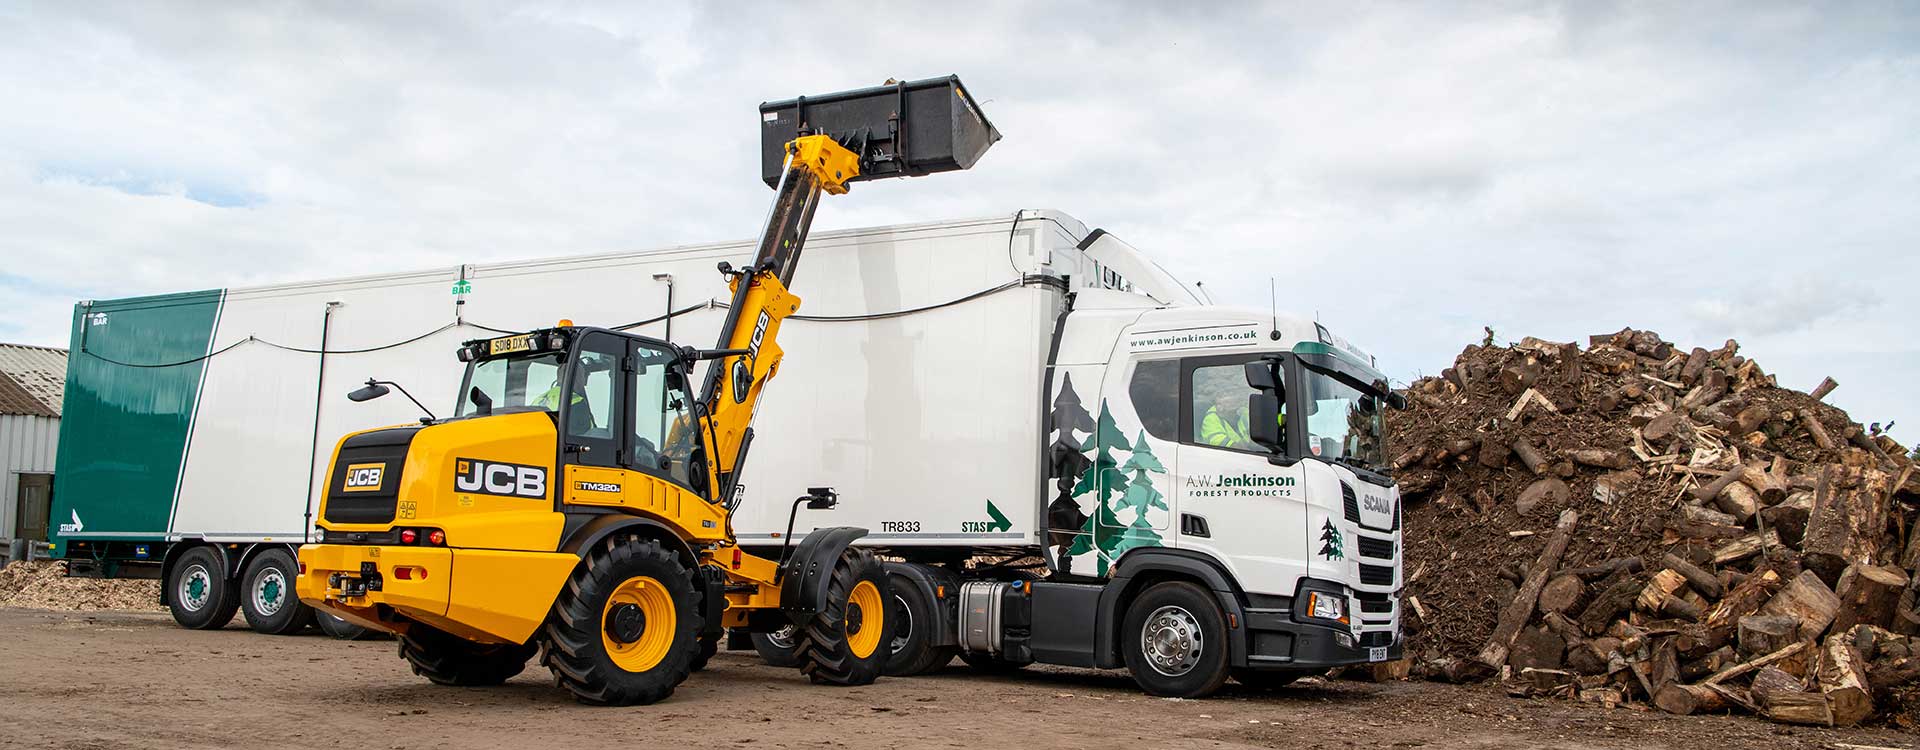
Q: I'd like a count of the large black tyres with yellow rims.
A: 2